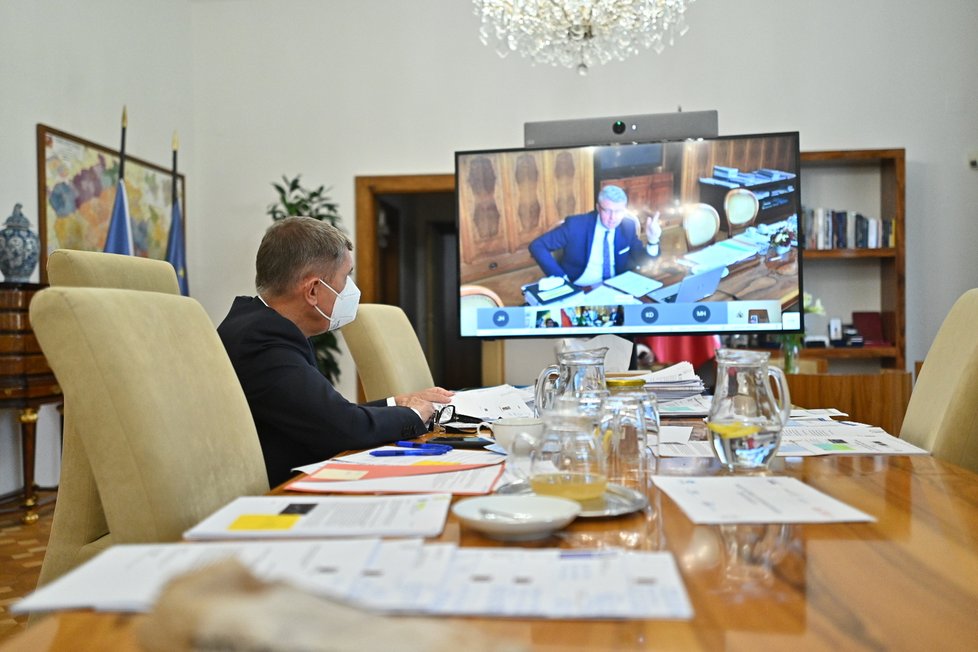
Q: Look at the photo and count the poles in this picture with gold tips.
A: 2